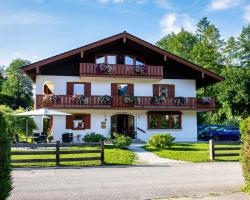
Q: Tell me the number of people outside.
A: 0